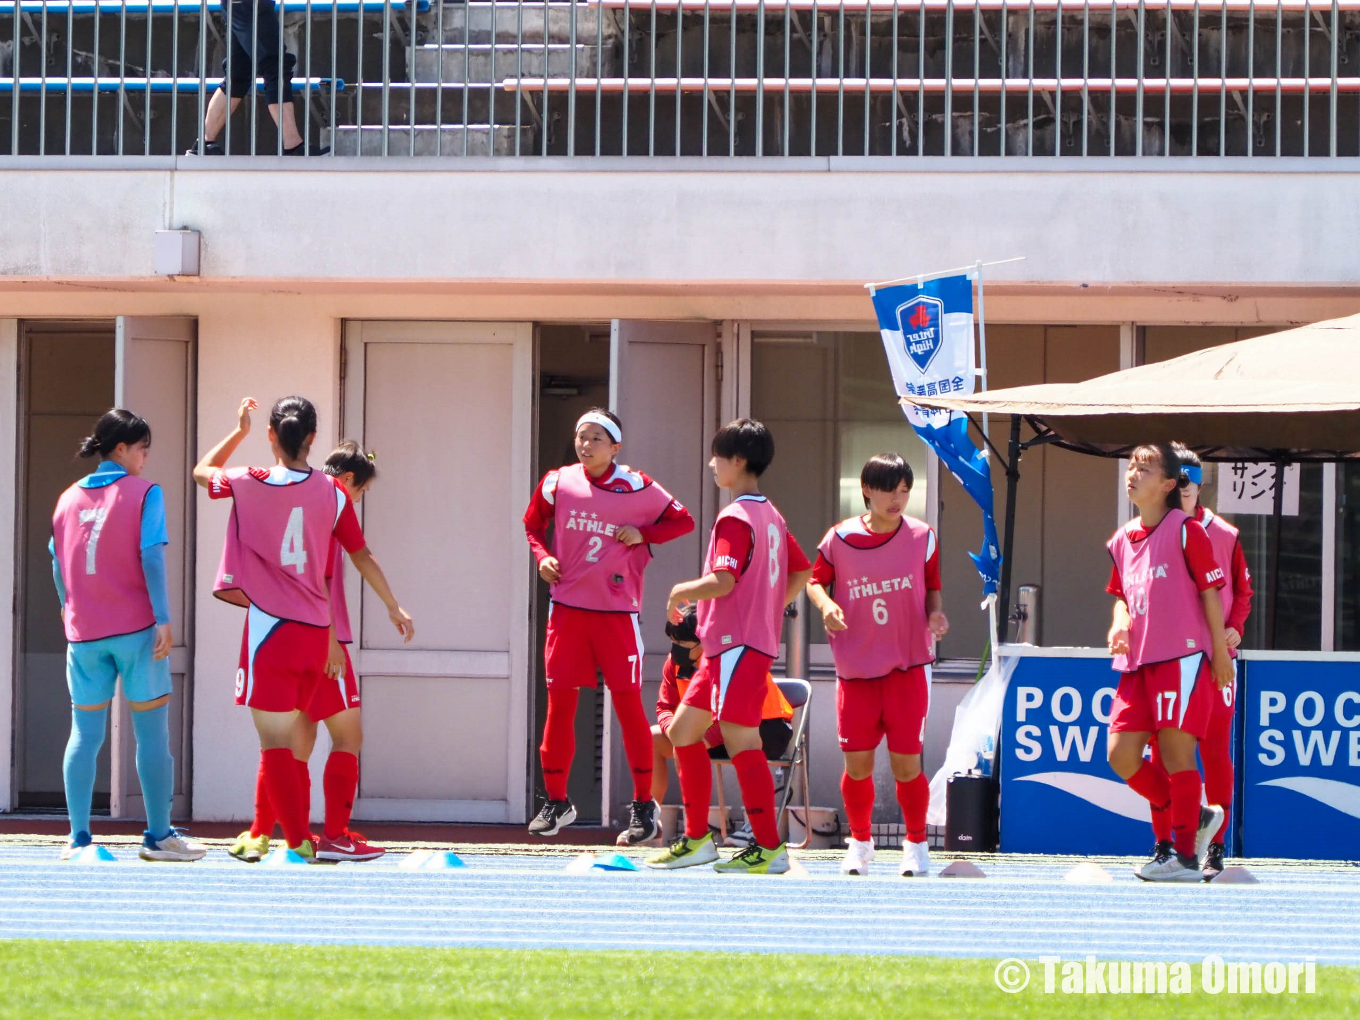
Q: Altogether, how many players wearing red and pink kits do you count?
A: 7